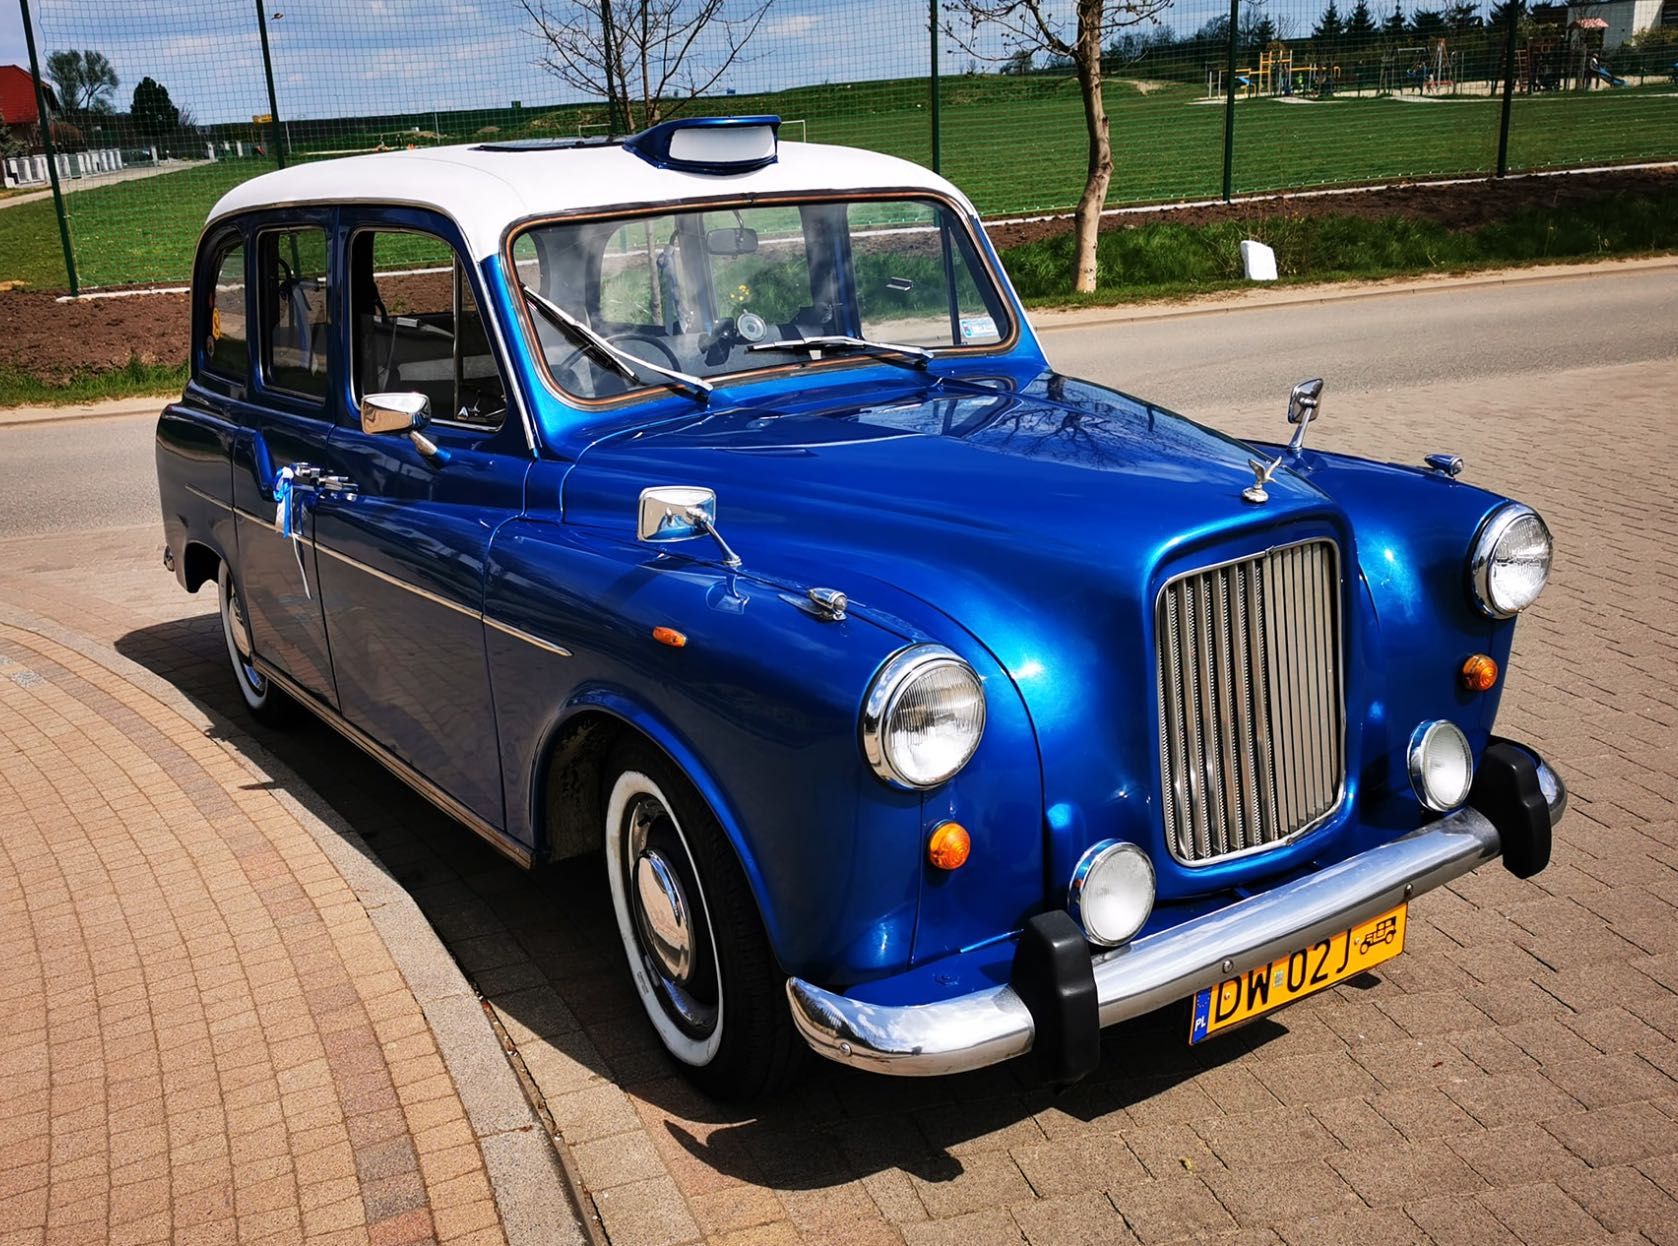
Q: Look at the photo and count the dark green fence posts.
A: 6